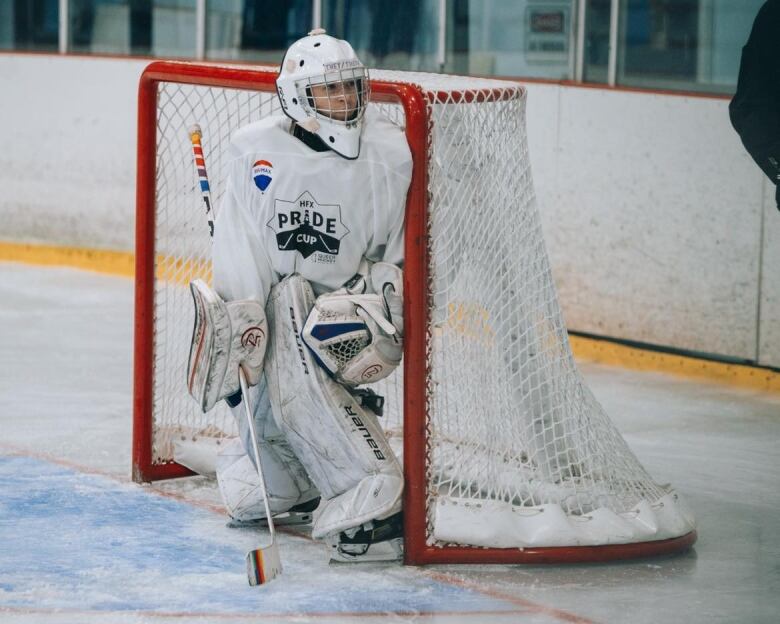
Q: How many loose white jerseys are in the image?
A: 1